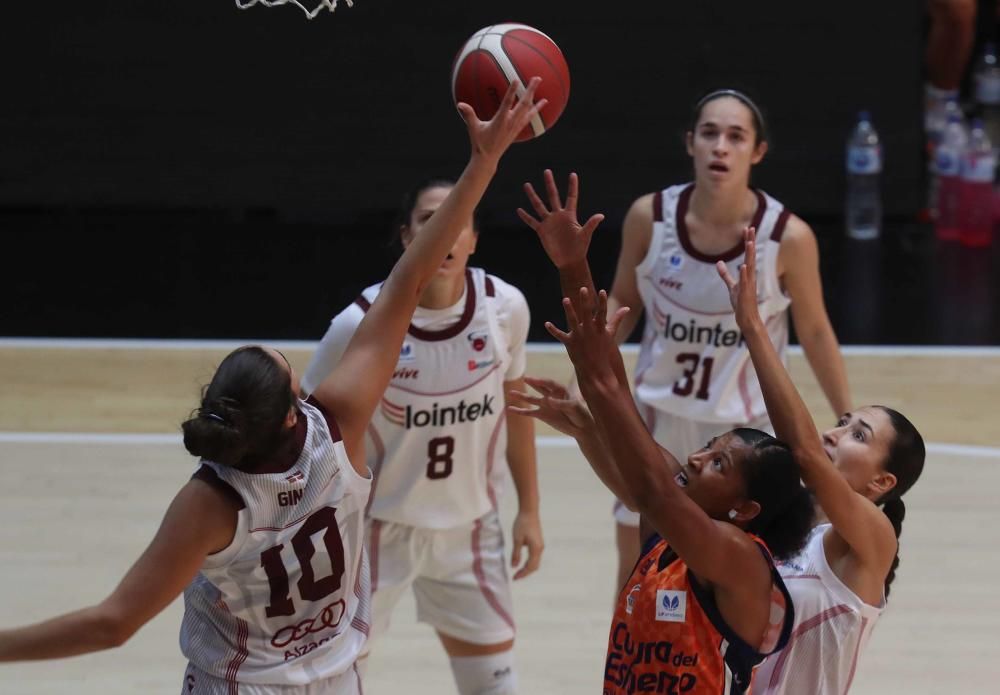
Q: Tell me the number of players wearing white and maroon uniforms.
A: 4